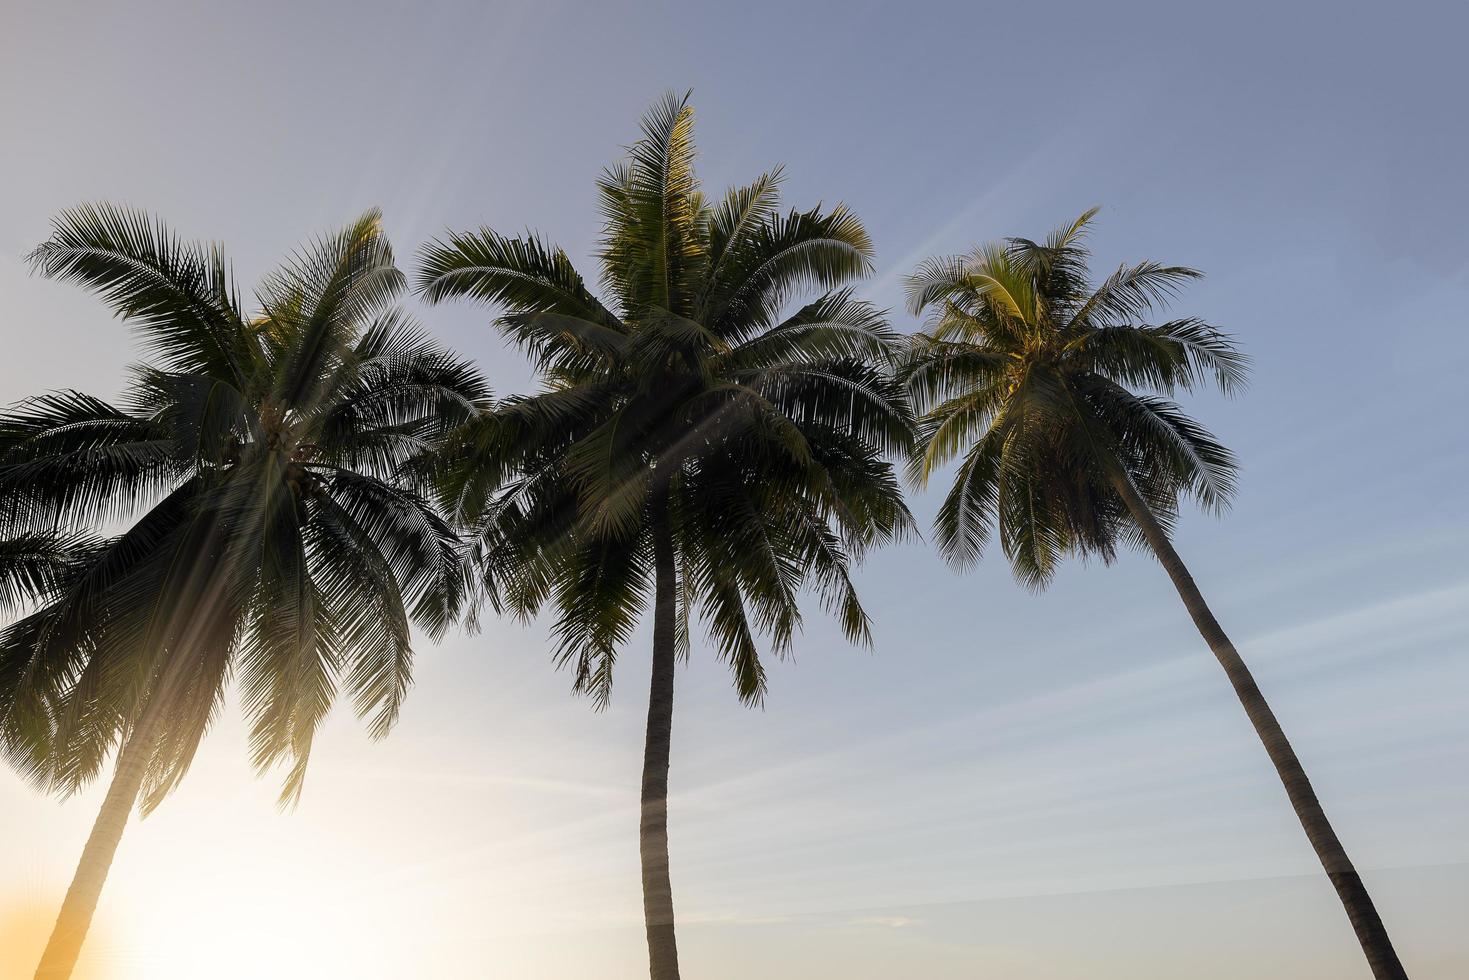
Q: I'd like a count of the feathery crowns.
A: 3